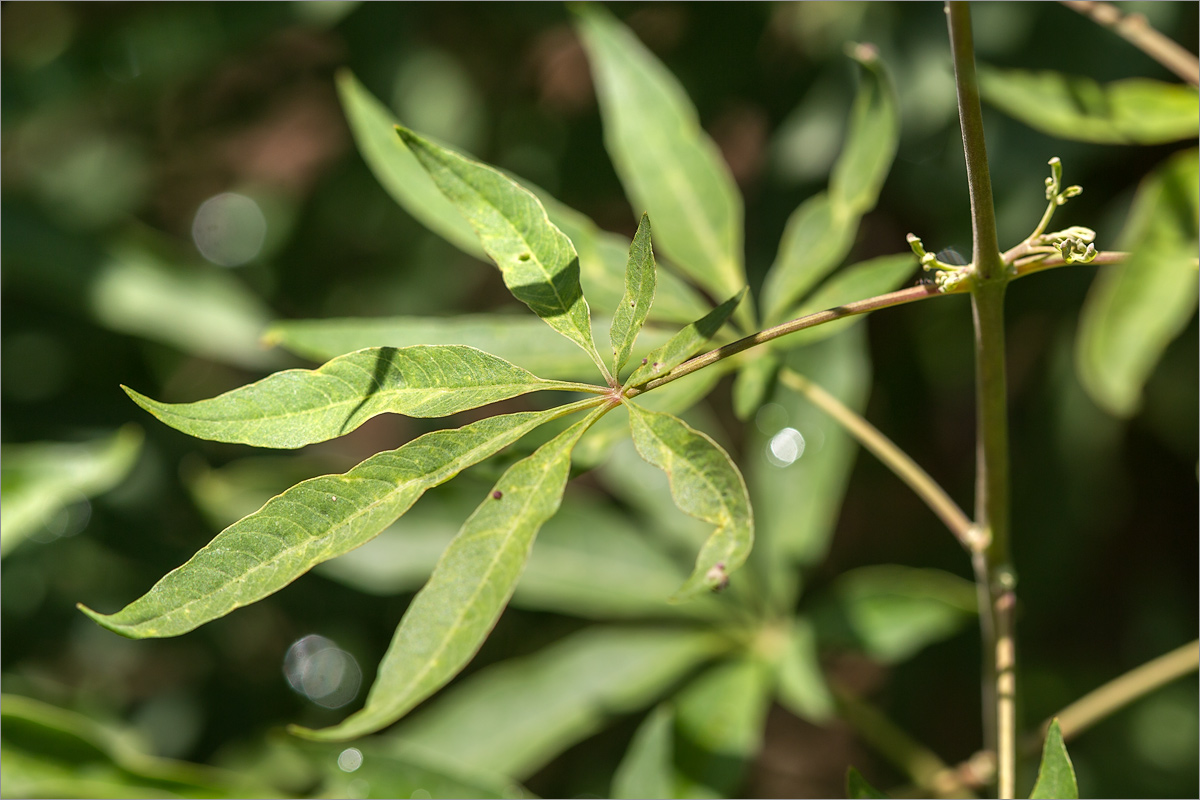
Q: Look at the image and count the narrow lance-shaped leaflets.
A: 7